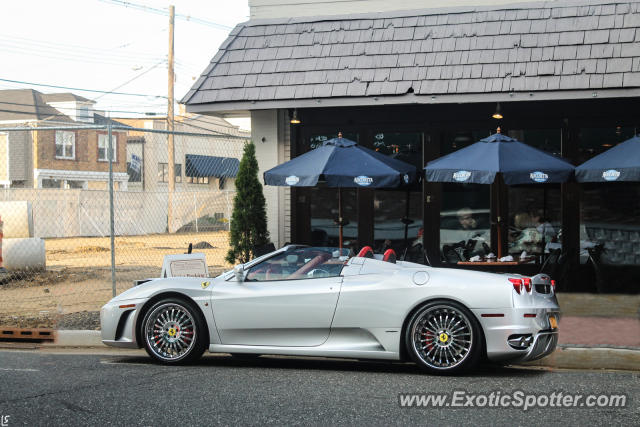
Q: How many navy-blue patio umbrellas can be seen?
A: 3